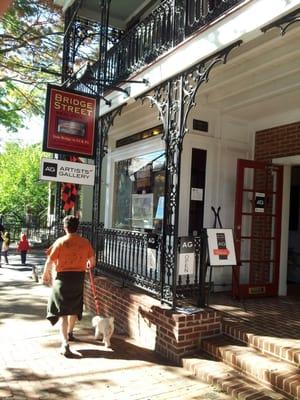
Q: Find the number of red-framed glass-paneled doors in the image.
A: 1